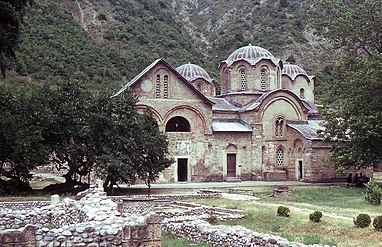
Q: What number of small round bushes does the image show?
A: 4